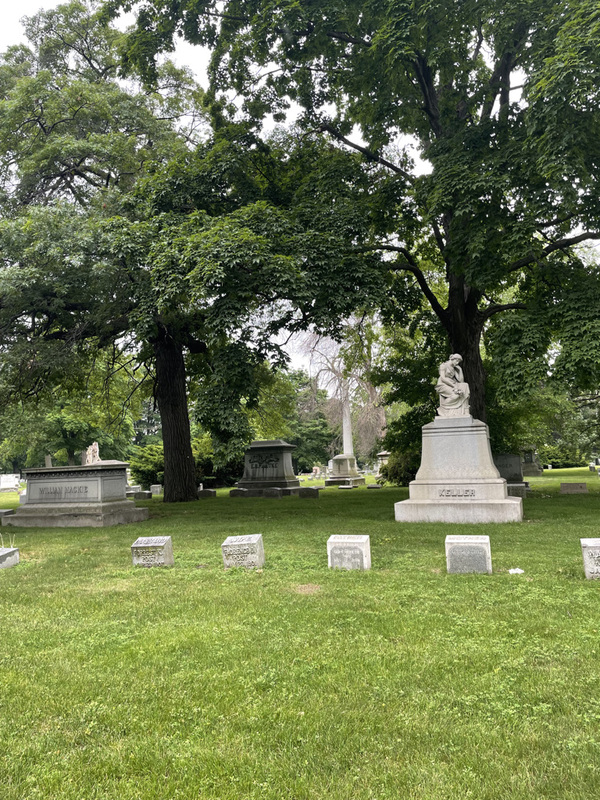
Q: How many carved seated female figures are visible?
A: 1